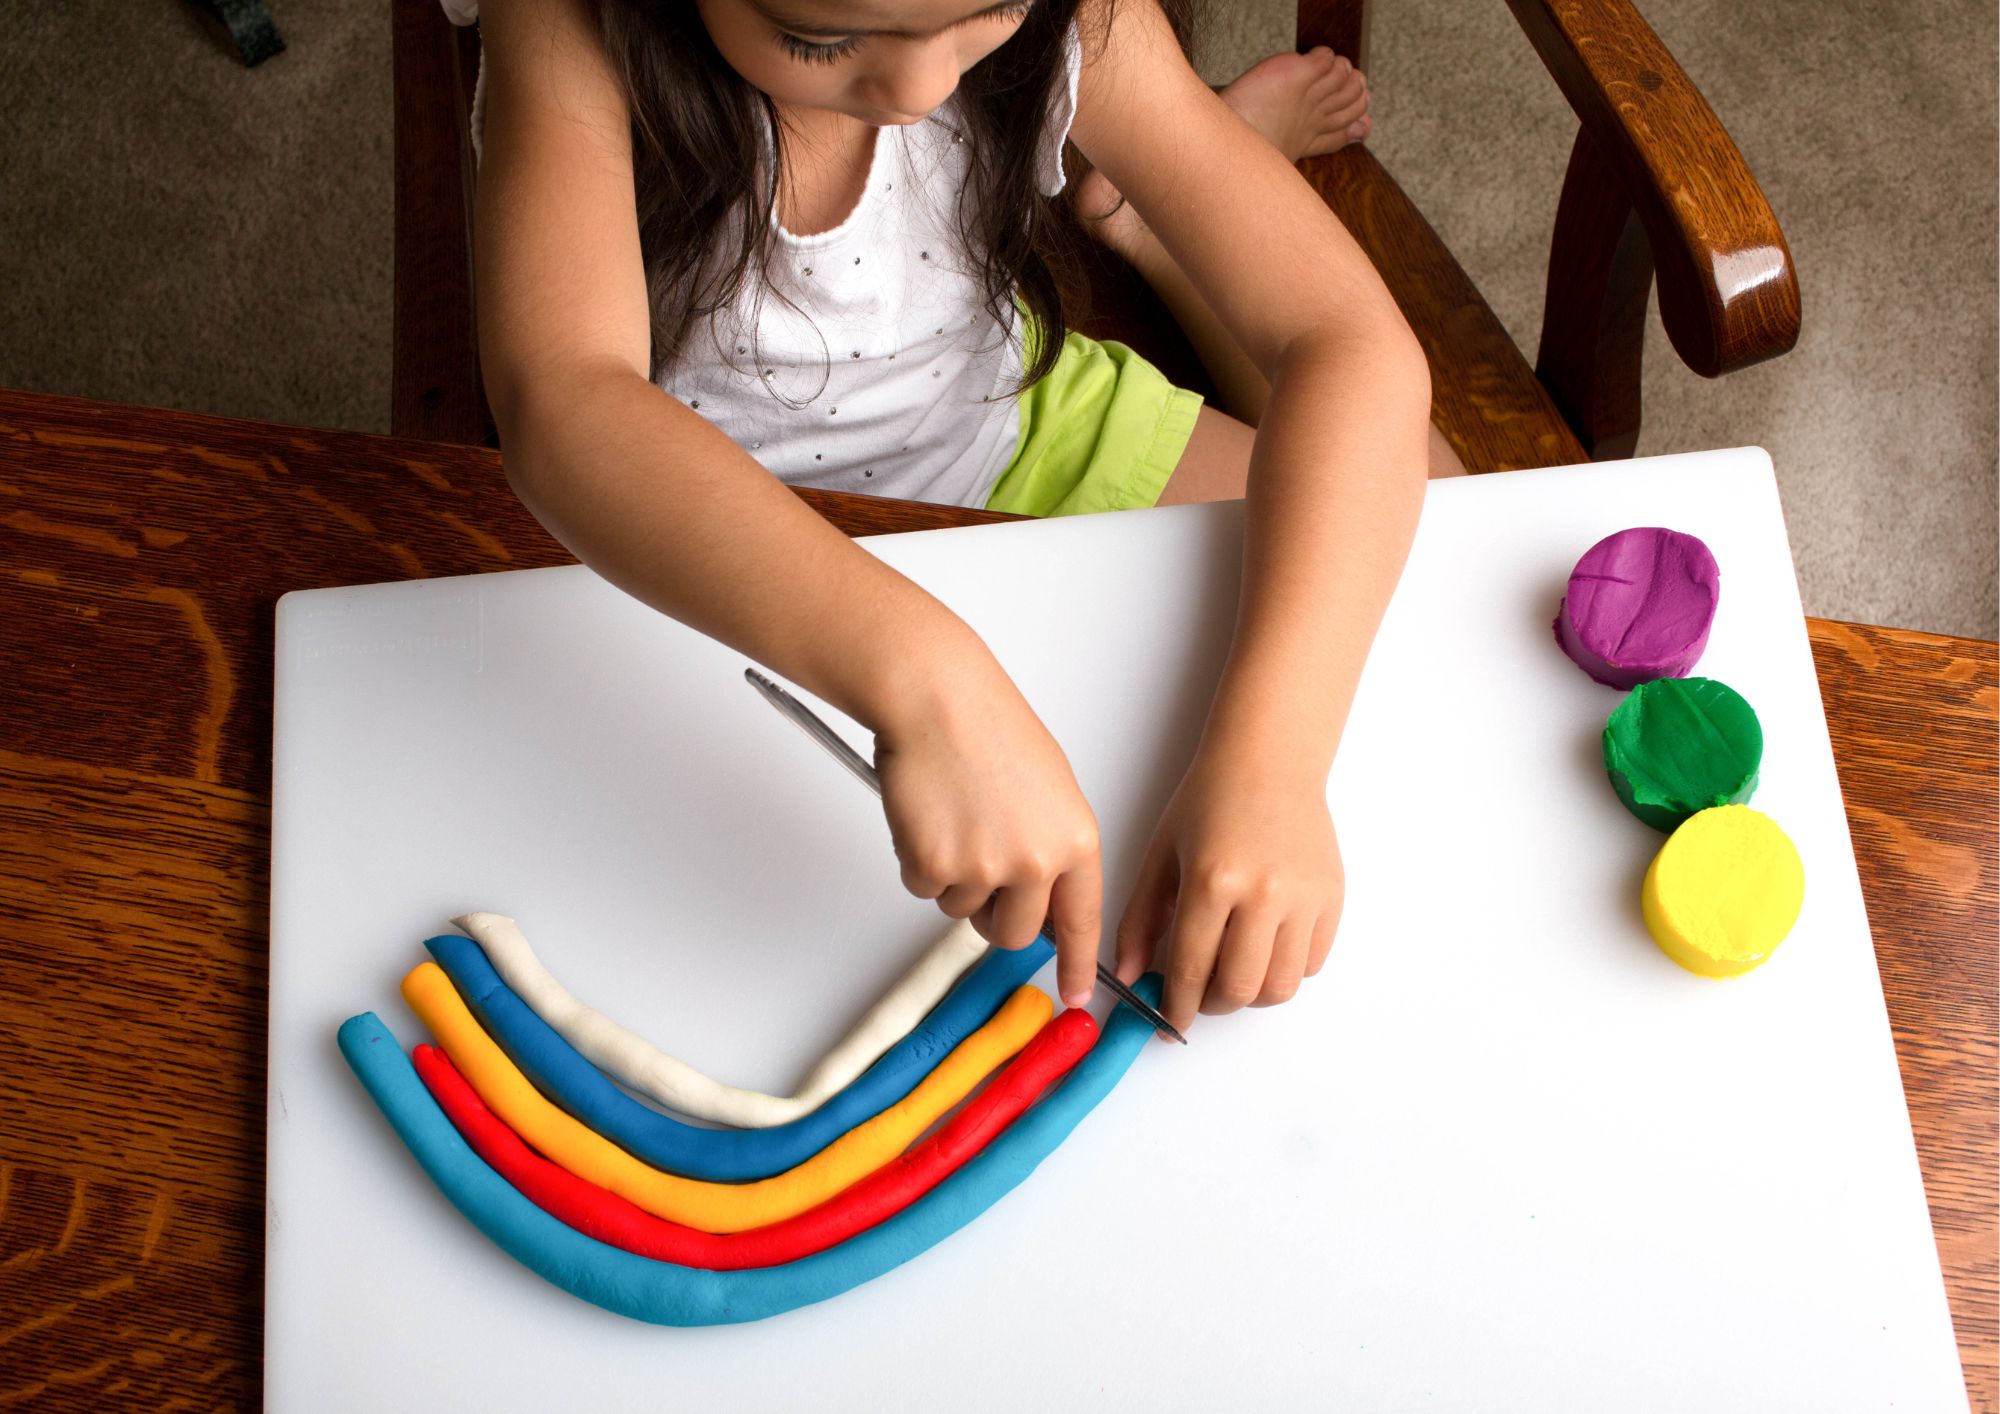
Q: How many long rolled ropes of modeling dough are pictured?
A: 5